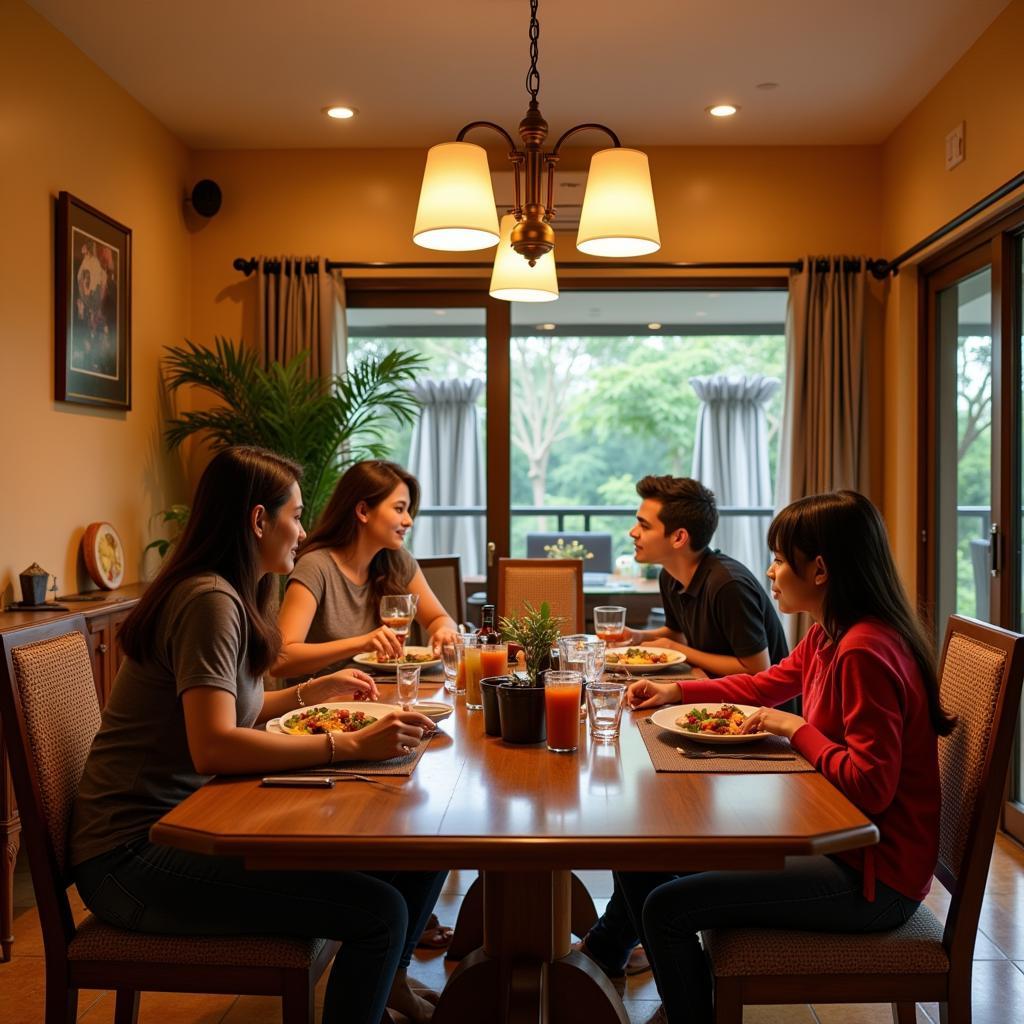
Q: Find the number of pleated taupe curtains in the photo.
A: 2